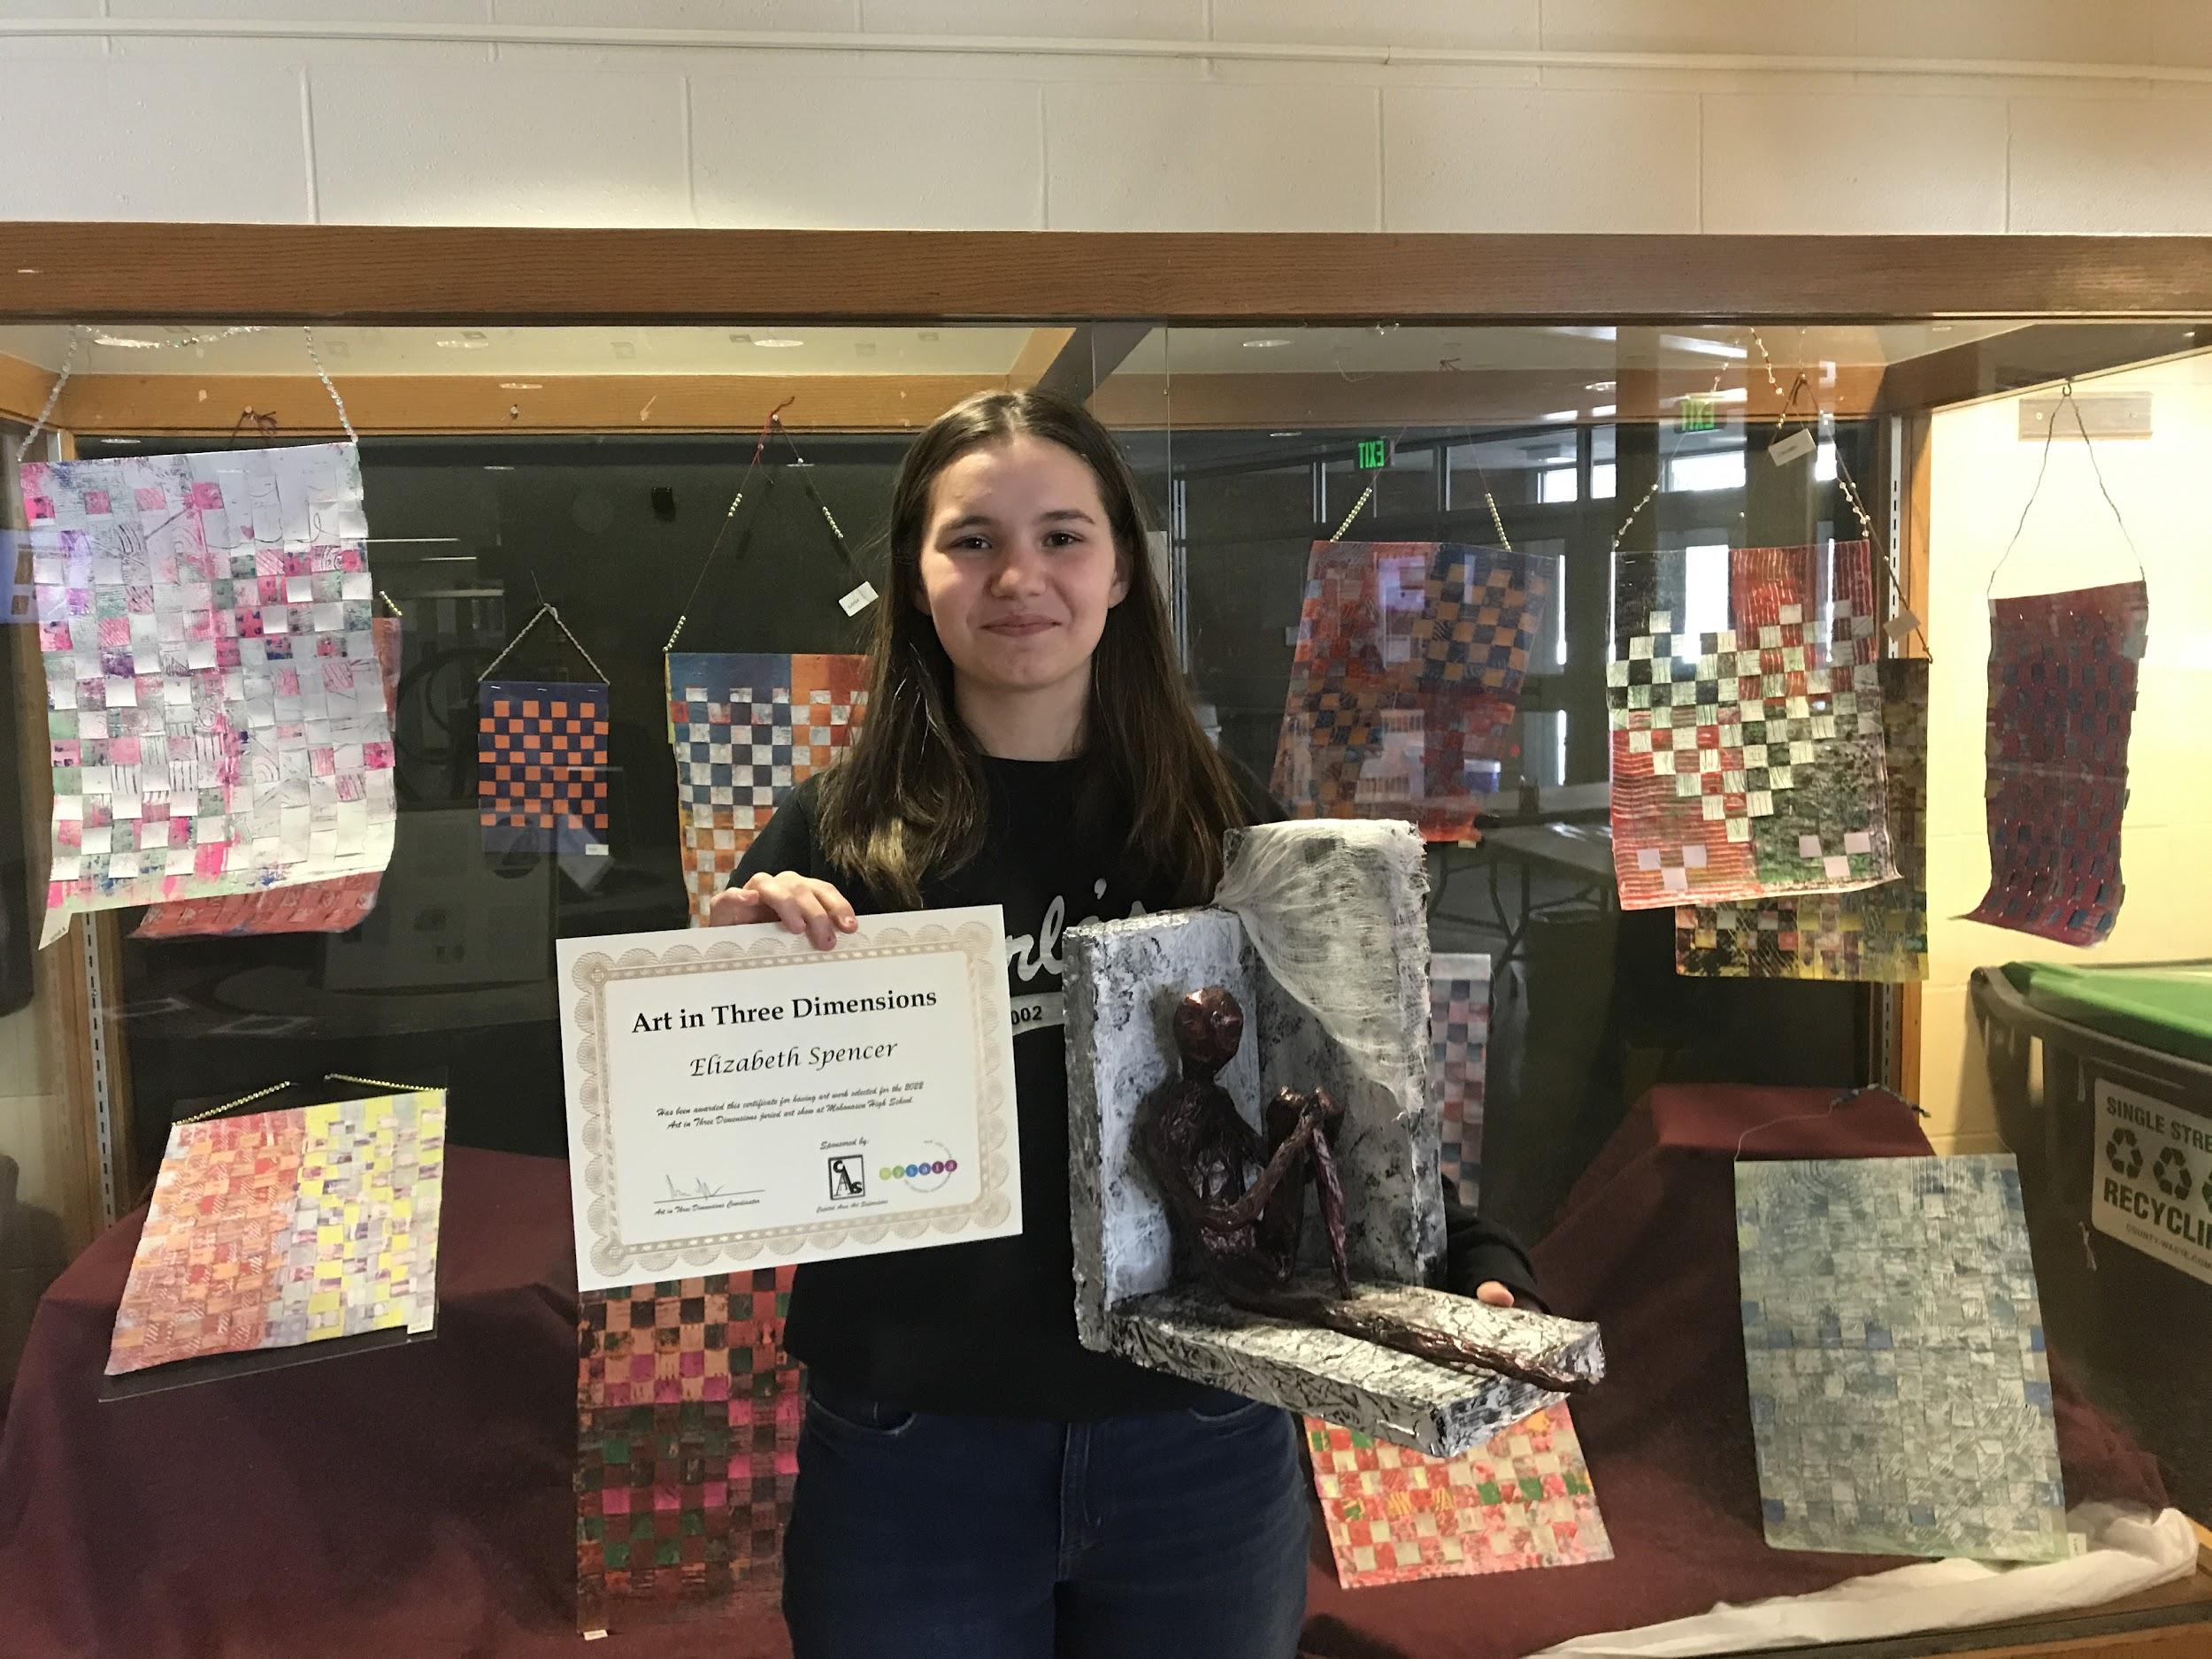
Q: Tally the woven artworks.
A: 13